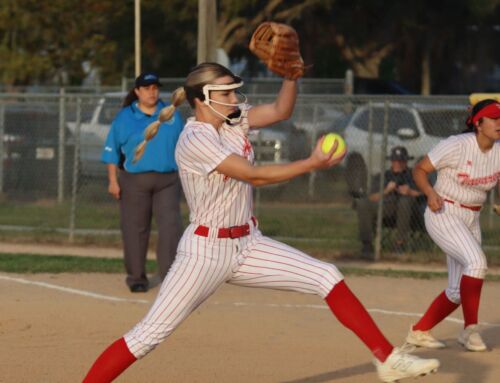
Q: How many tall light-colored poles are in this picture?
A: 2